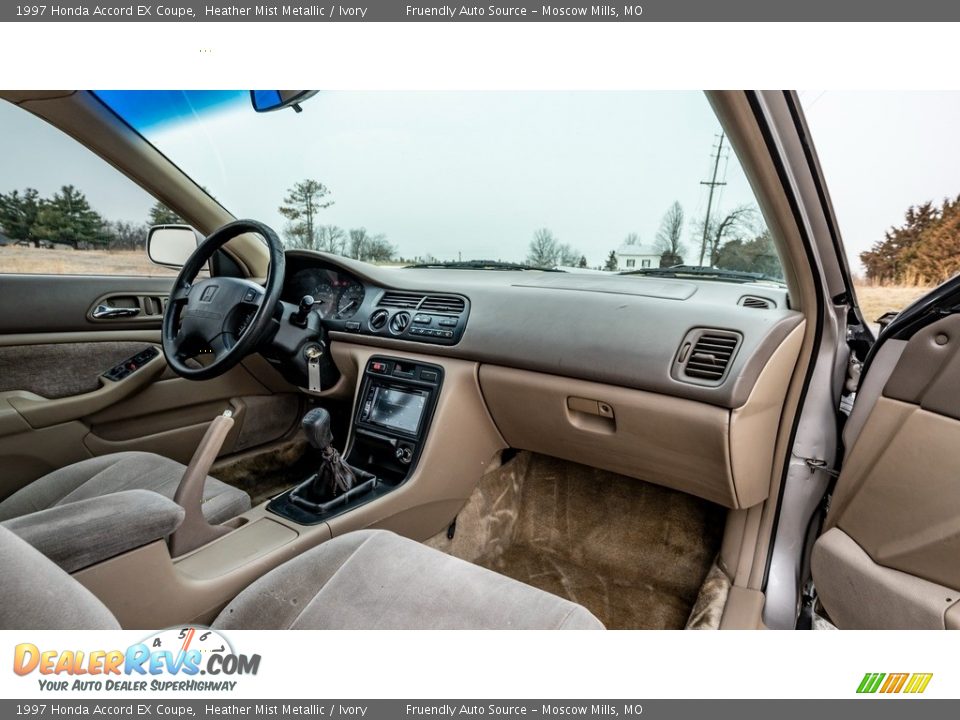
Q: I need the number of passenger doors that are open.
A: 1